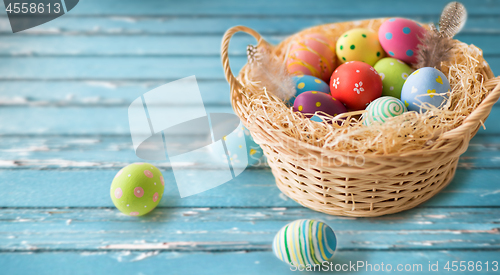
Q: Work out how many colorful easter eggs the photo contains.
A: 12